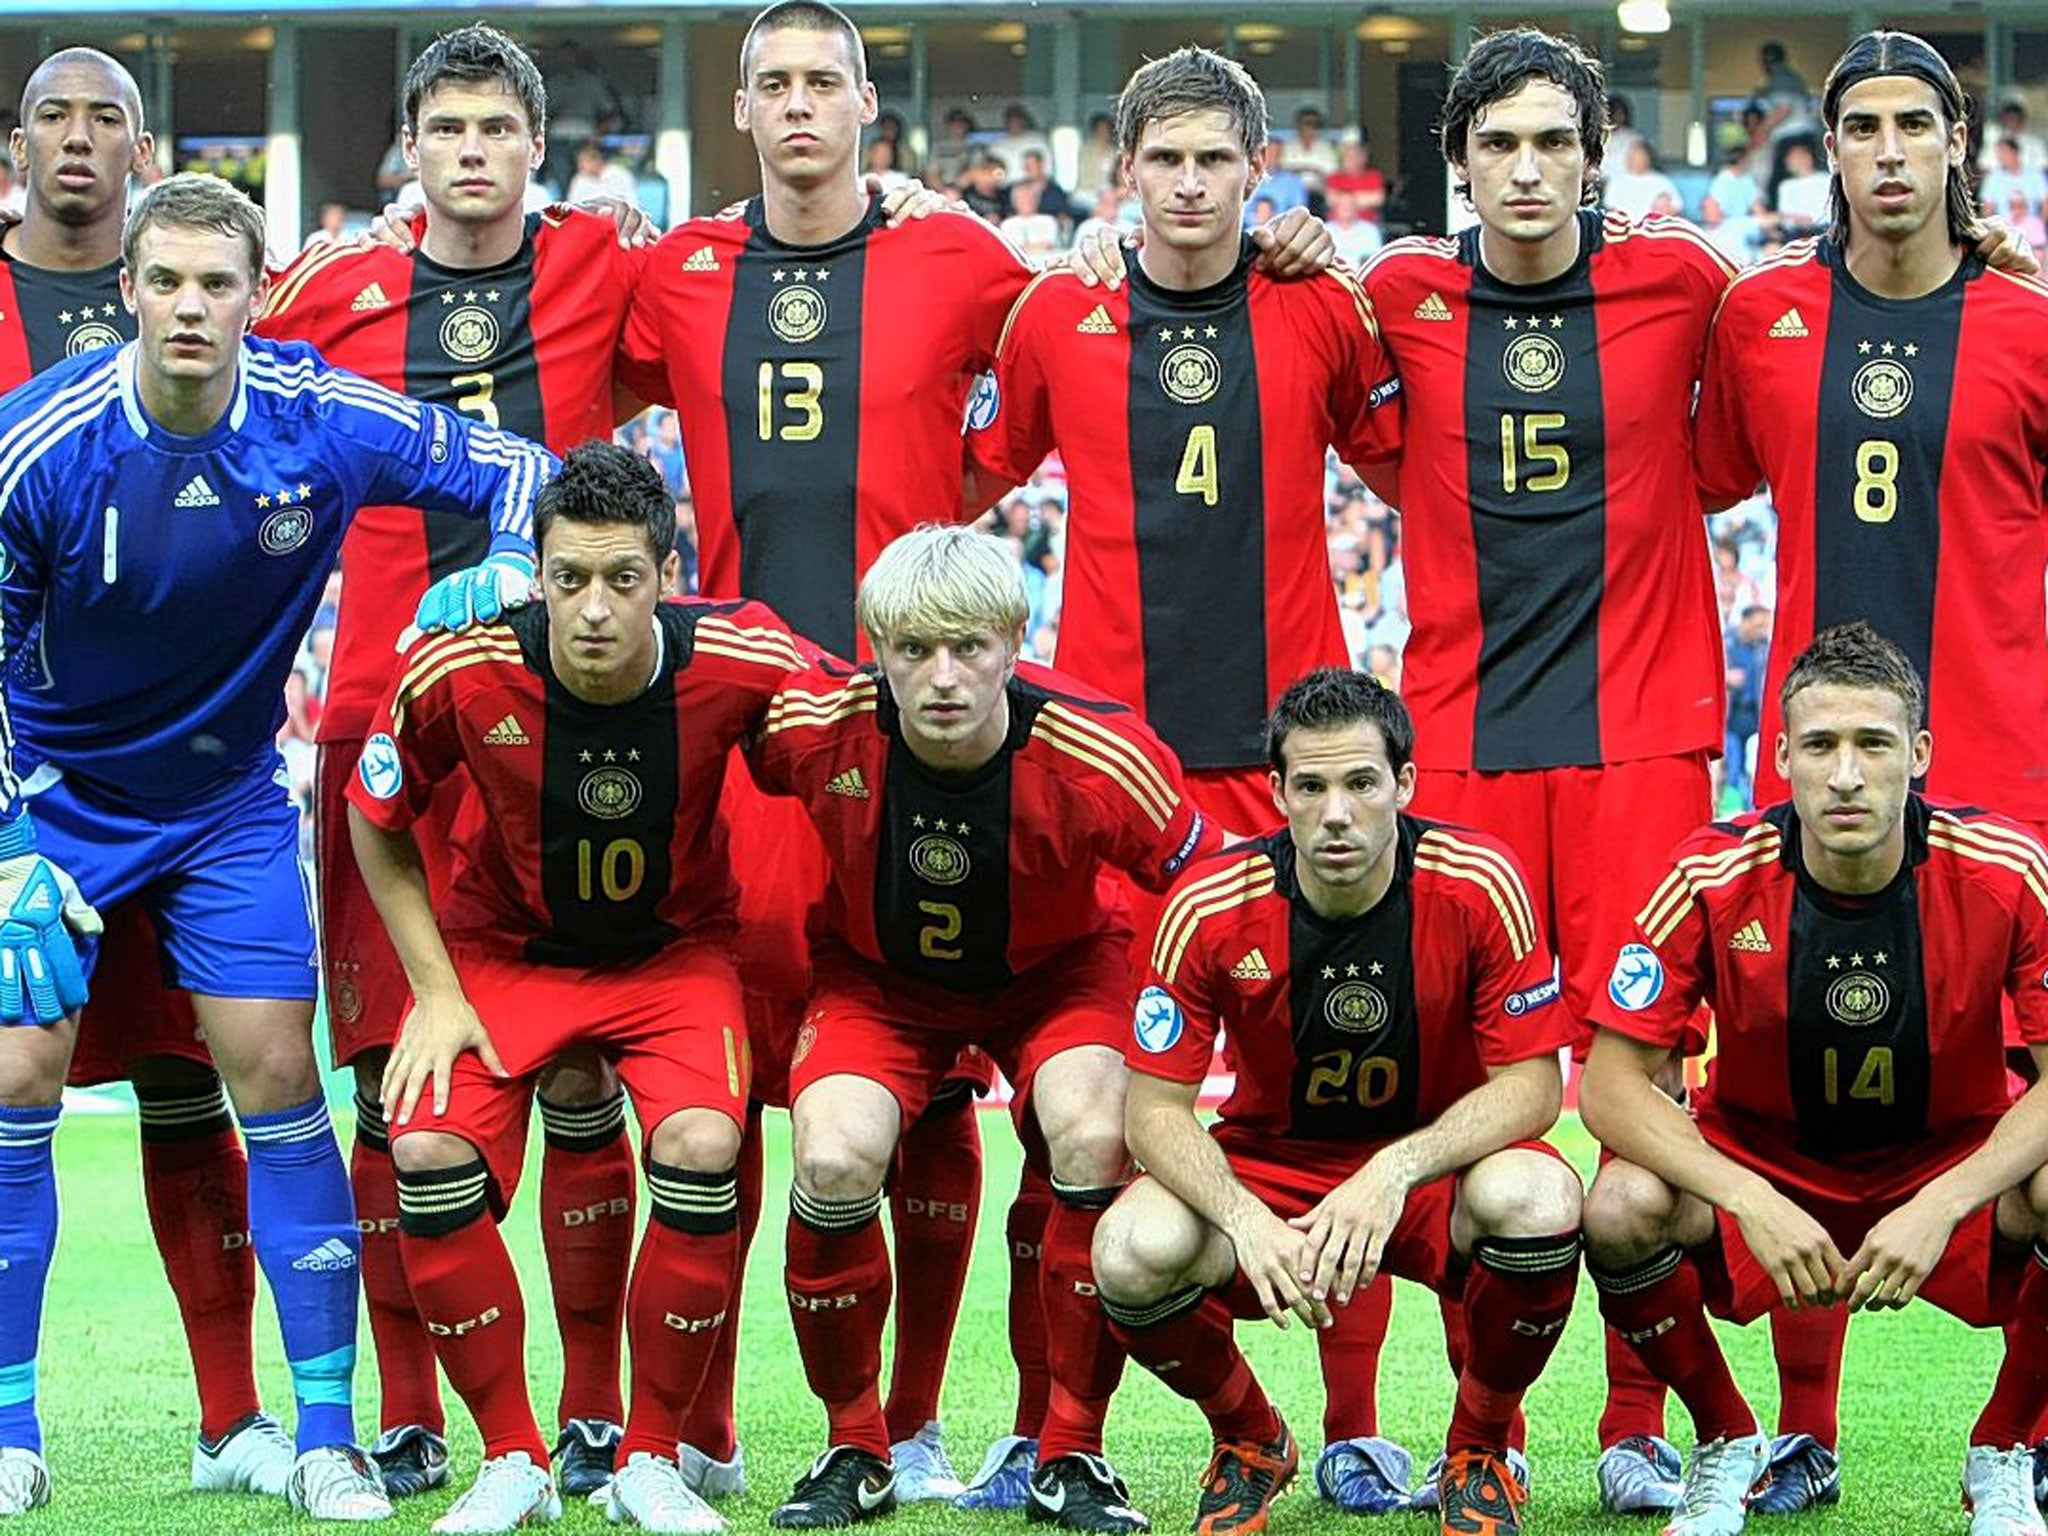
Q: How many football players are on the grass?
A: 11